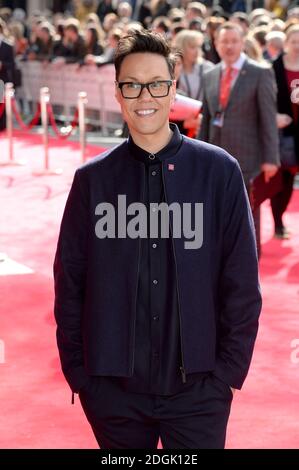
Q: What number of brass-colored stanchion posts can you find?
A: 3